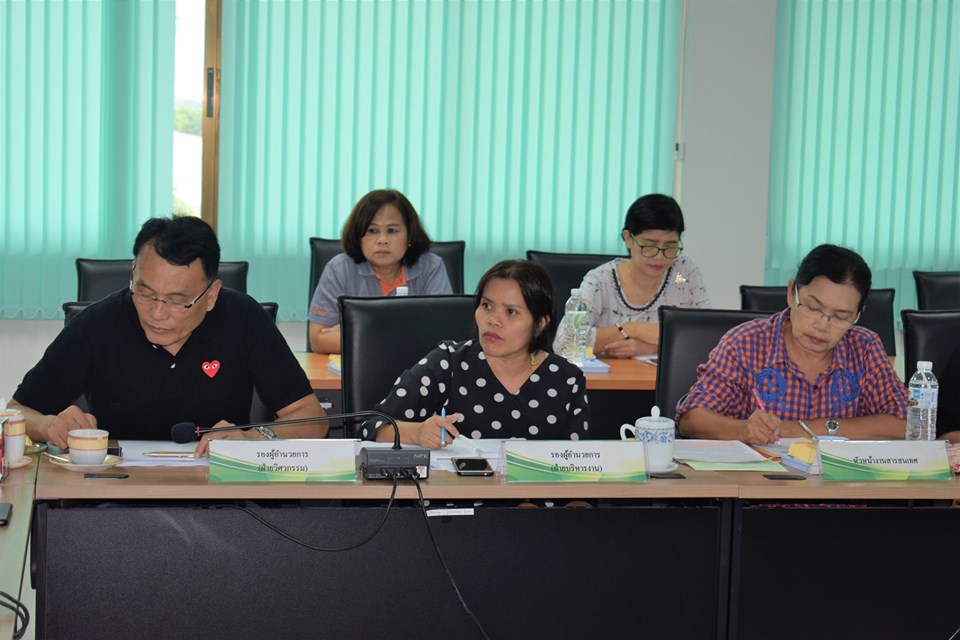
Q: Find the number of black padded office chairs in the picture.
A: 9